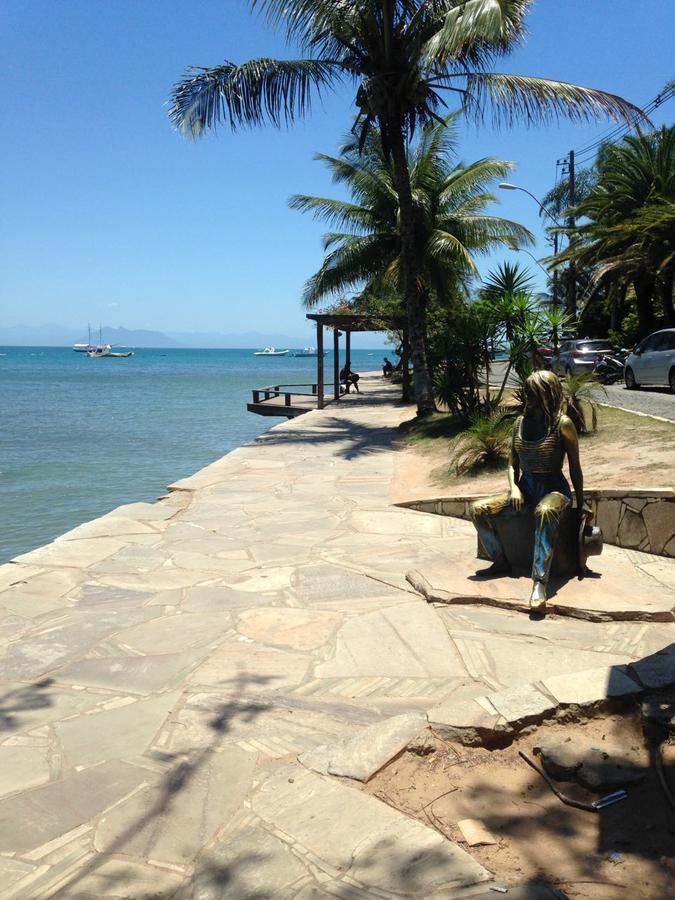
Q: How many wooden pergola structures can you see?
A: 1